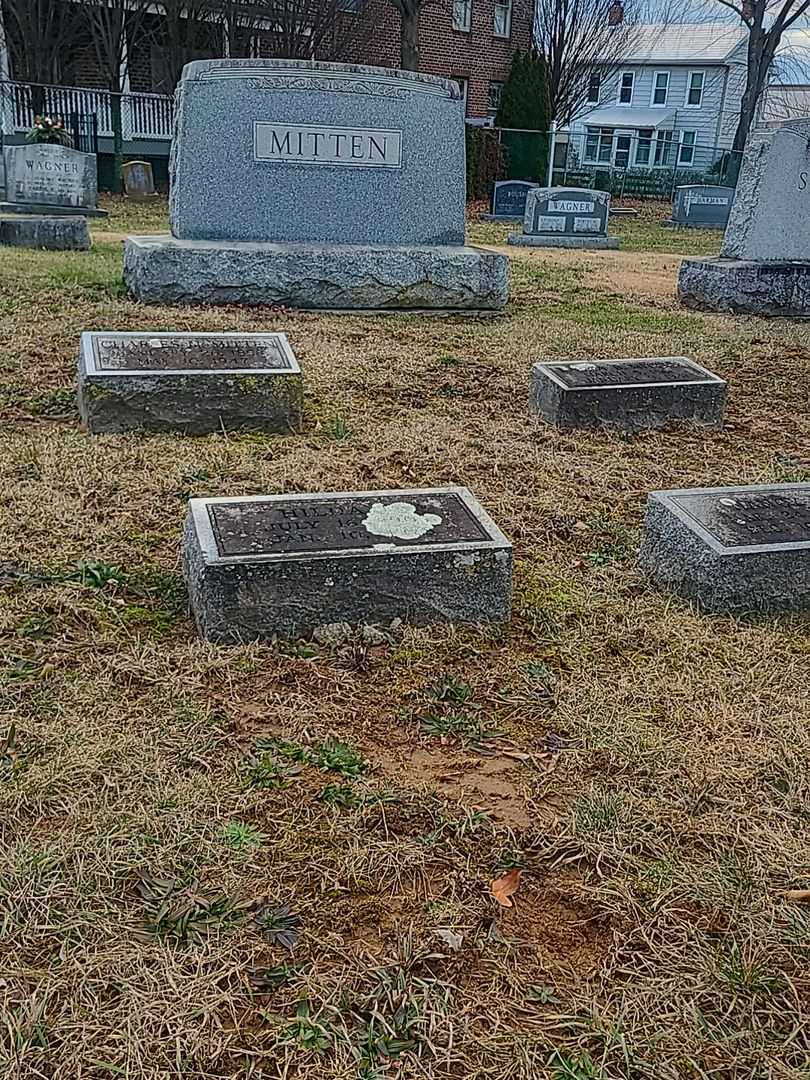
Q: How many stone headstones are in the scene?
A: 11